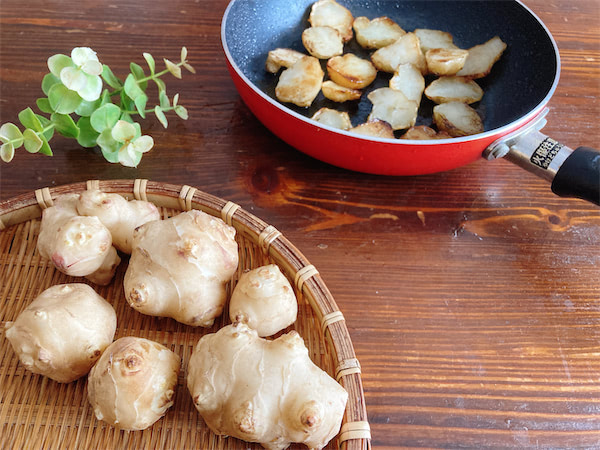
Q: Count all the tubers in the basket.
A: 7